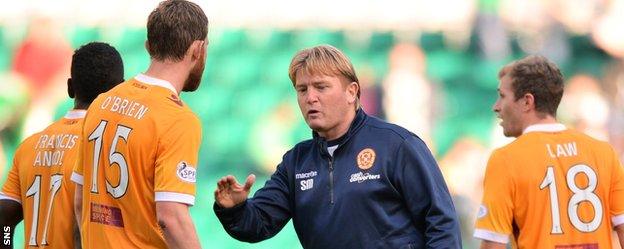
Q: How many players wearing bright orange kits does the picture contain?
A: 3